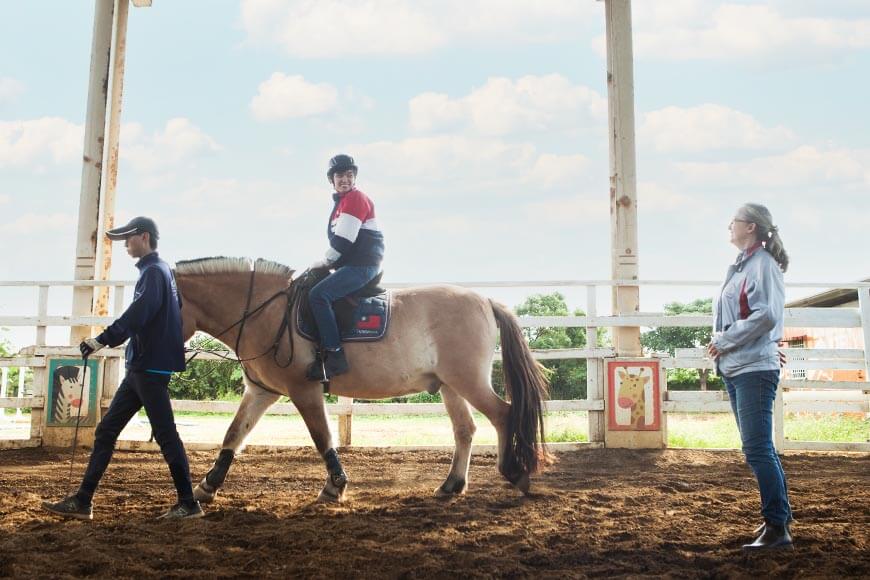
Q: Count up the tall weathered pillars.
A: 2